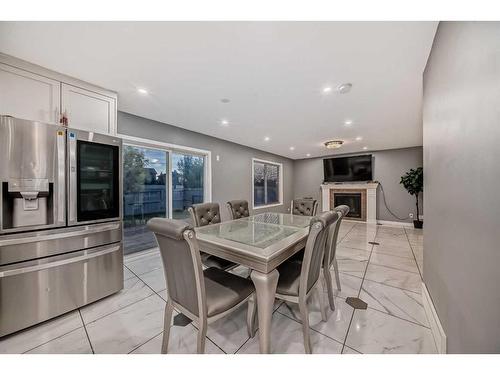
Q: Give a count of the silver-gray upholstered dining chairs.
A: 6